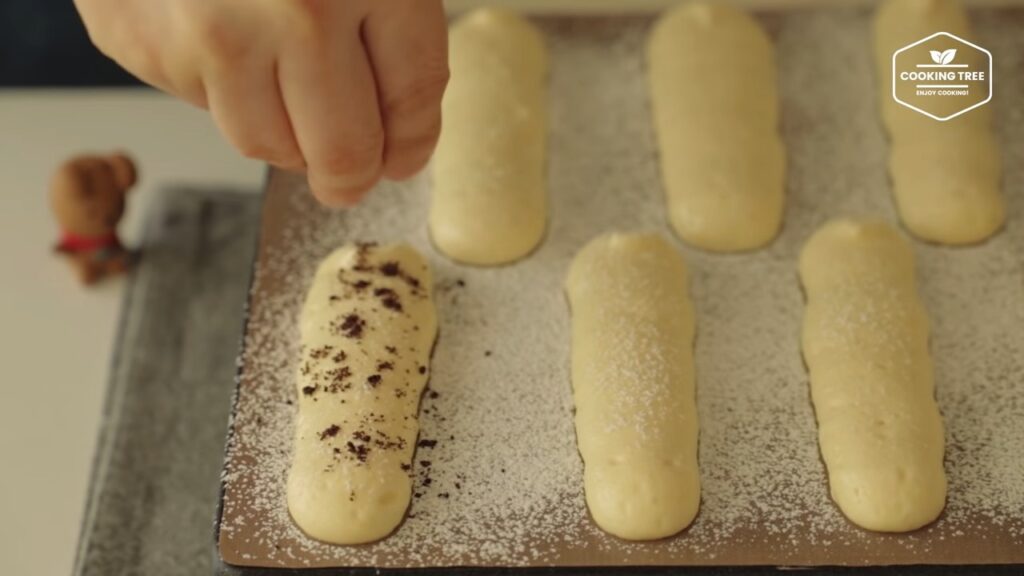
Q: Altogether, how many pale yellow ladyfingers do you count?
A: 6